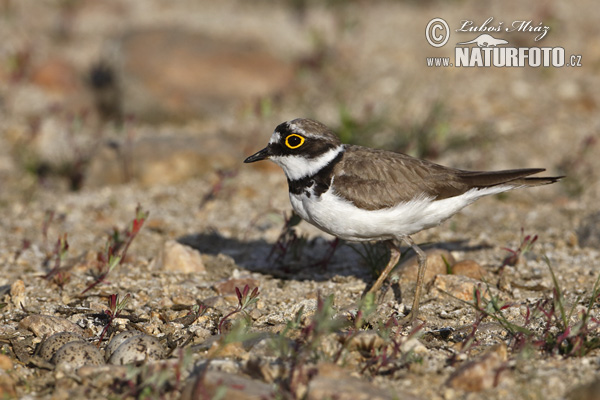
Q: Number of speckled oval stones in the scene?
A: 4